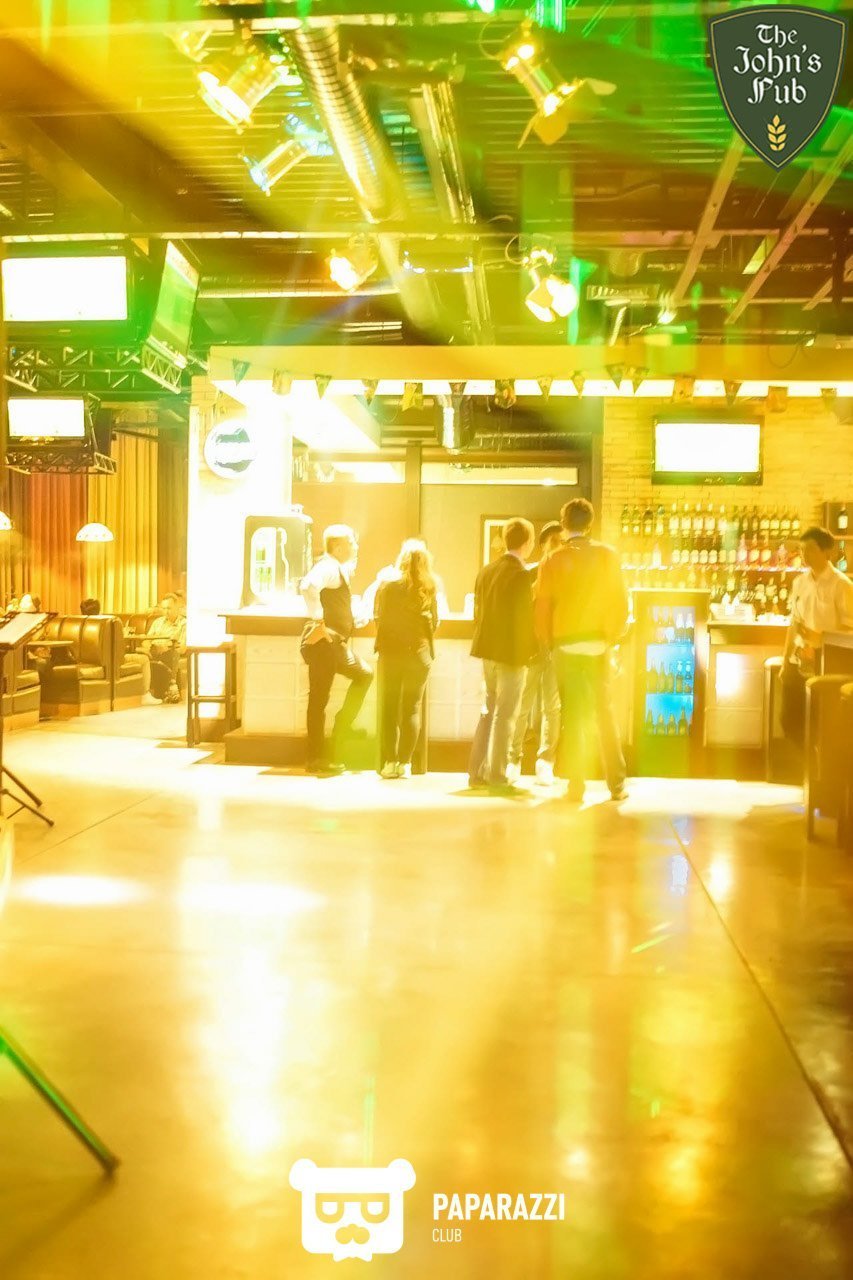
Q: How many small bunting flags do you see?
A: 15